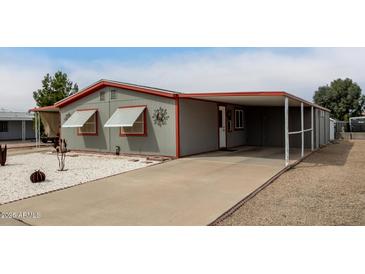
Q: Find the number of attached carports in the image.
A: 1